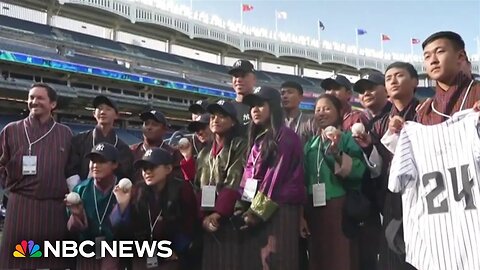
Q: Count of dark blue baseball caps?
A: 11